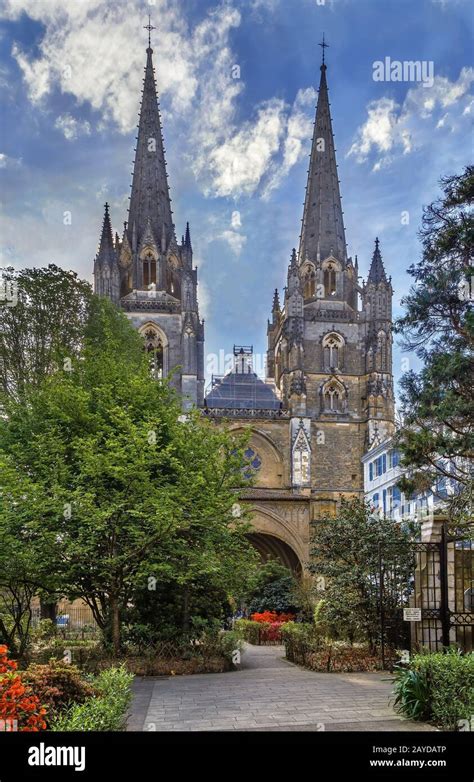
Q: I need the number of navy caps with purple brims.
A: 0